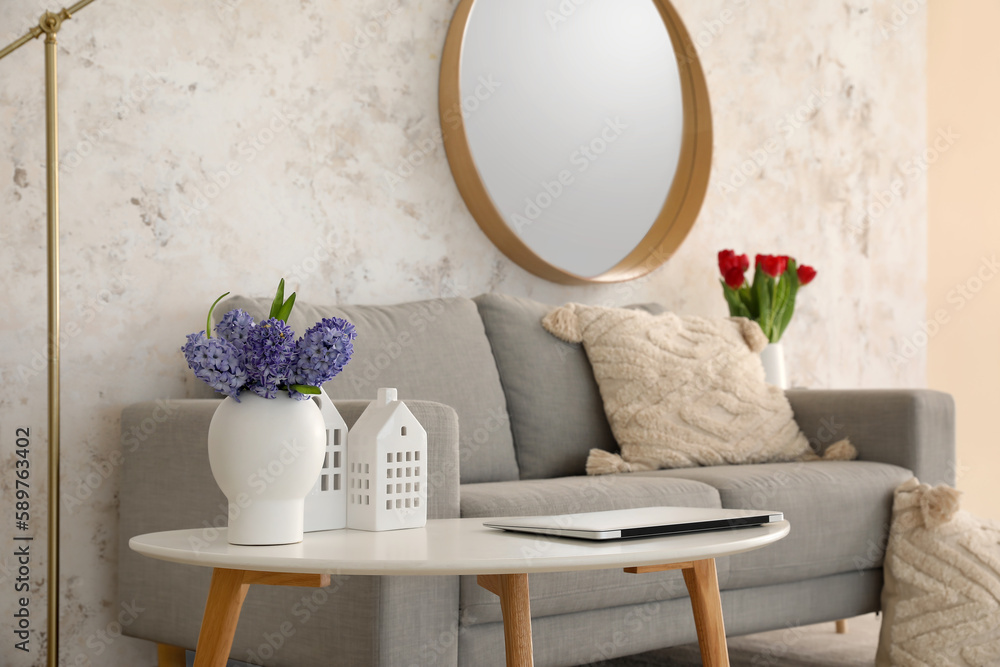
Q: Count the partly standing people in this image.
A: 0